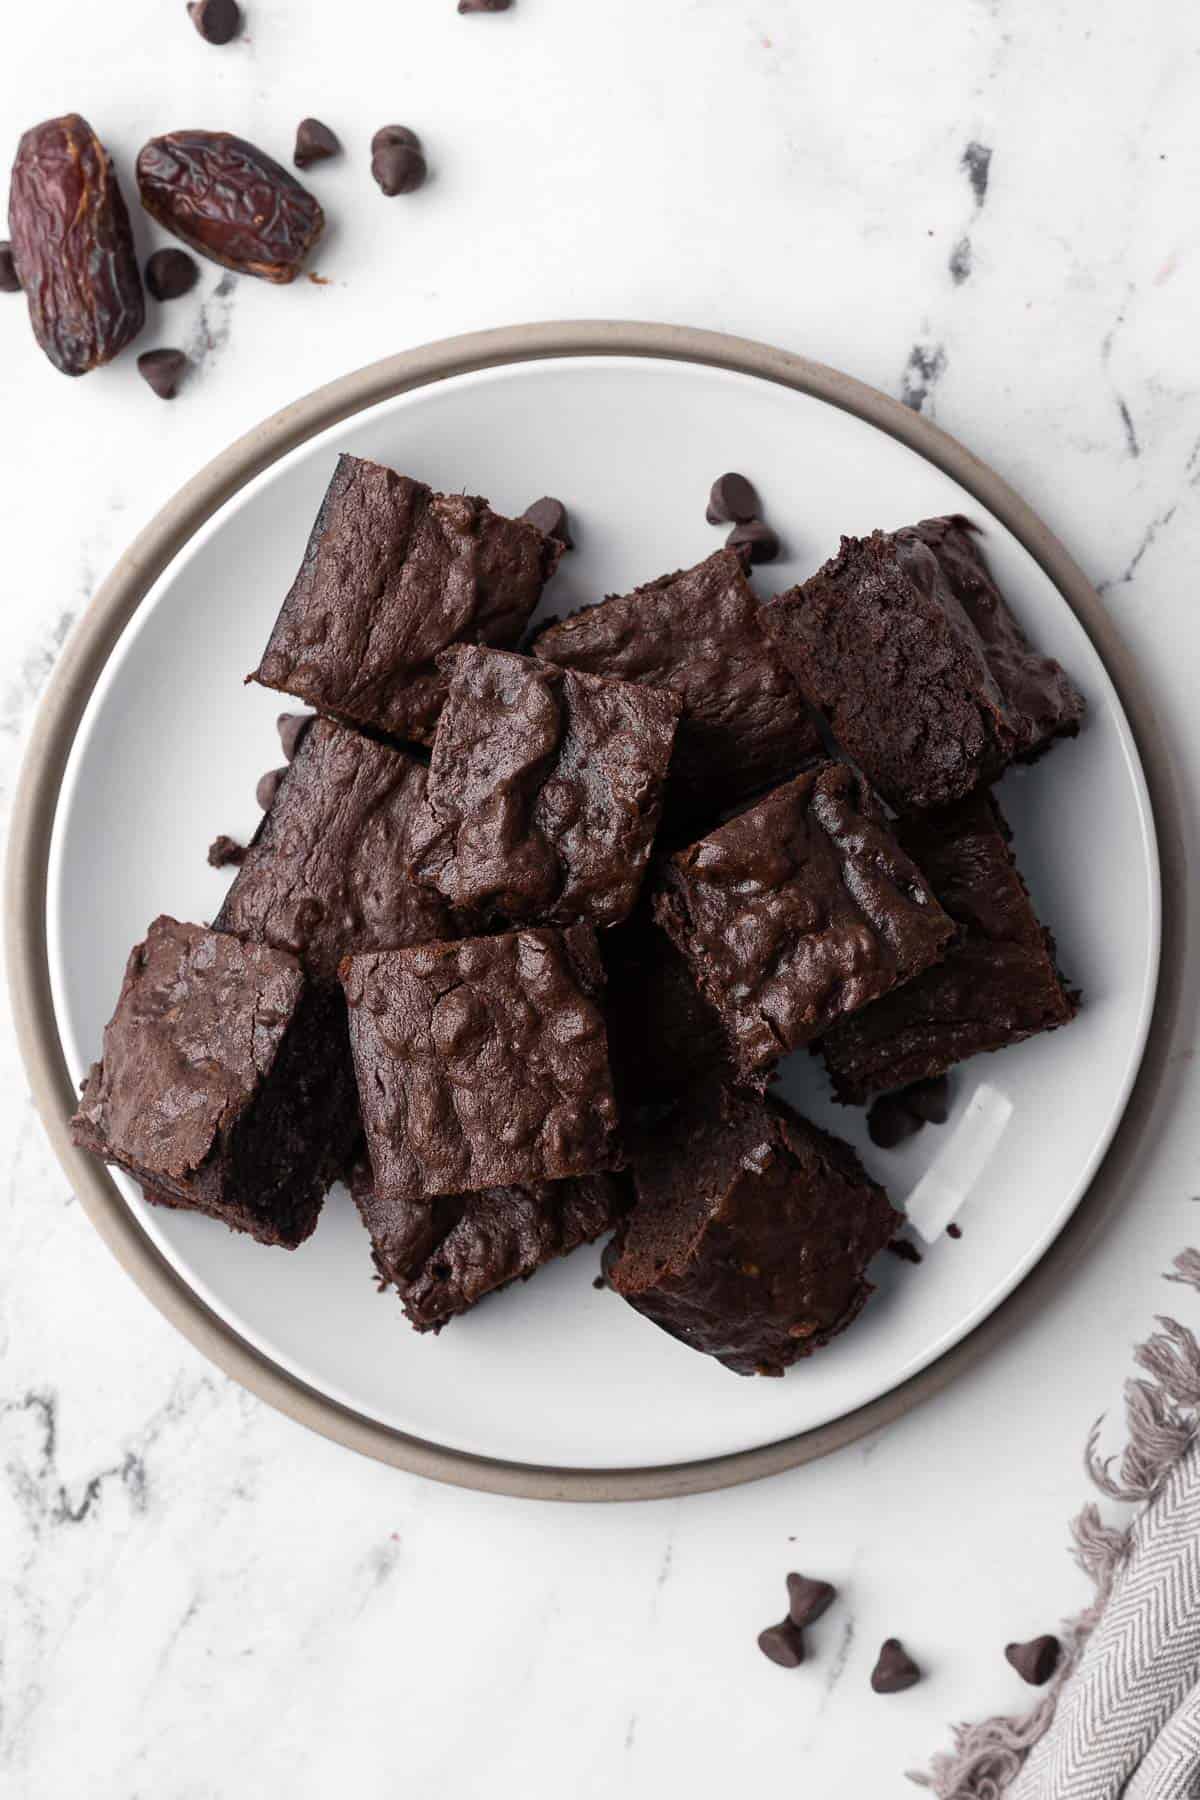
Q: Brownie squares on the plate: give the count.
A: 11